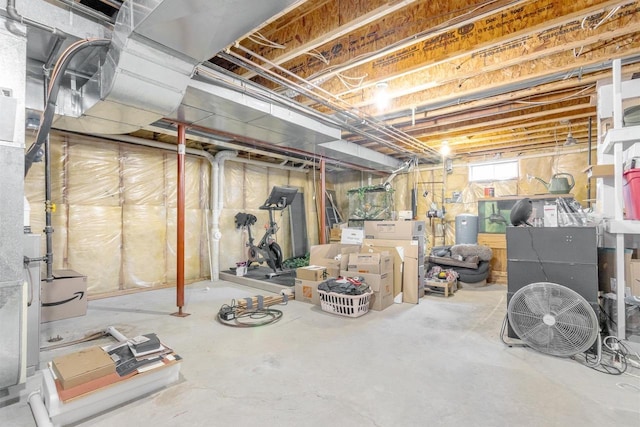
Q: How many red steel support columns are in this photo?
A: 2